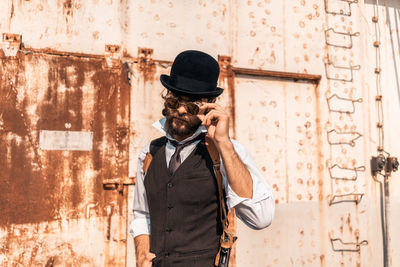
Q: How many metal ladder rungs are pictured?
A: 8